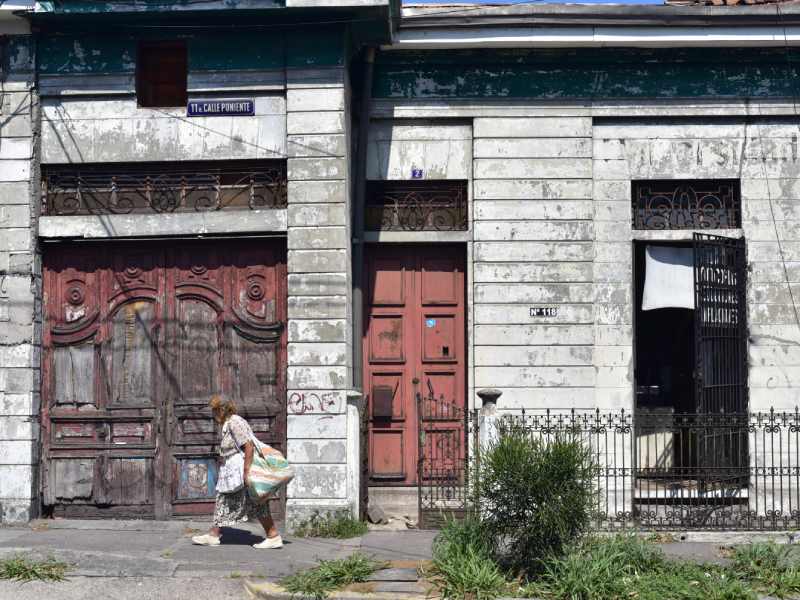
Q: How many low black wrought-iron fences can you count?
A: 1